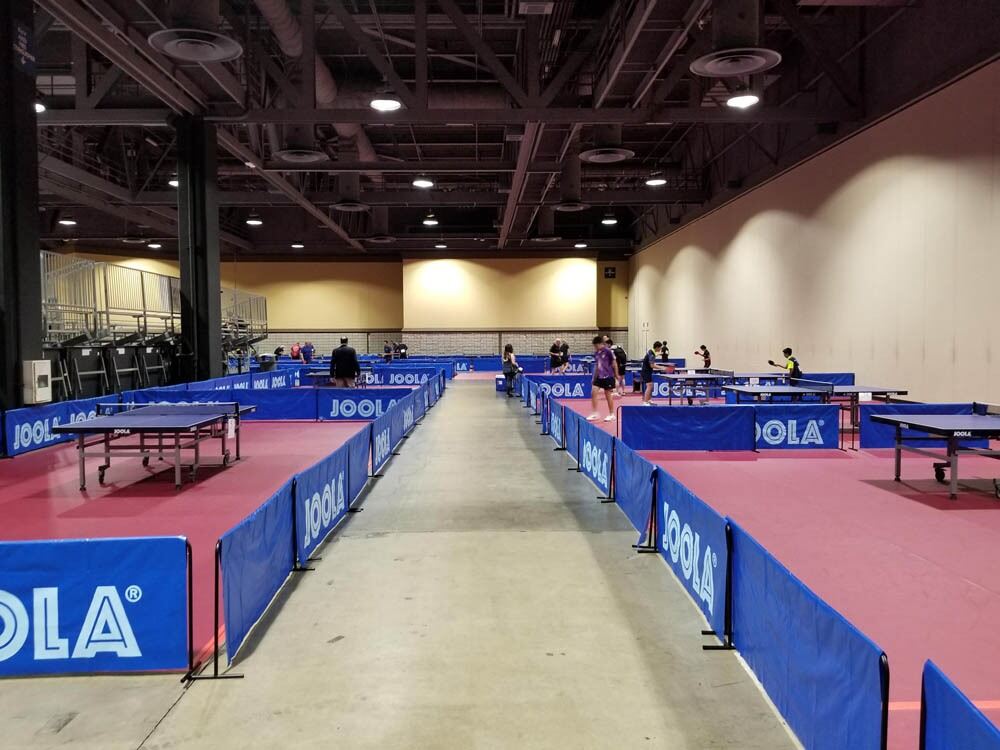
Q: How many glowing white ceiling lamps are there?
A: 14